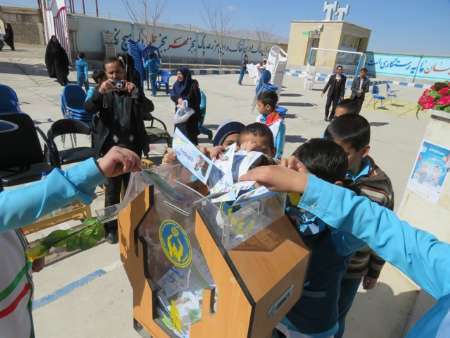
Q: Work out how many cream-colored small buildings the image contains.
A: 1